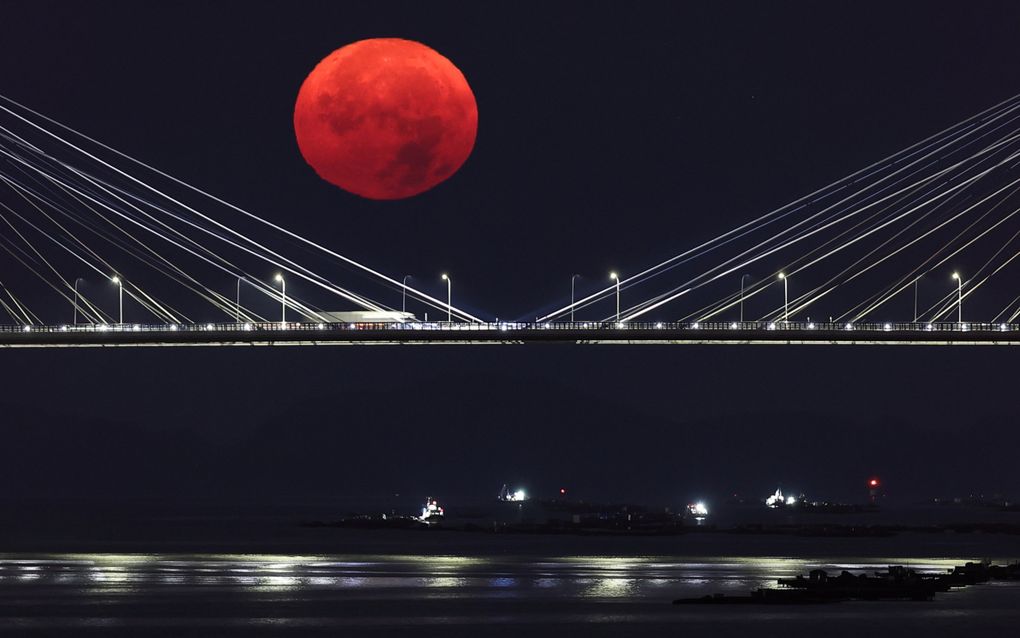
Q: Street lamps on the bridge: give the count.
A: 12